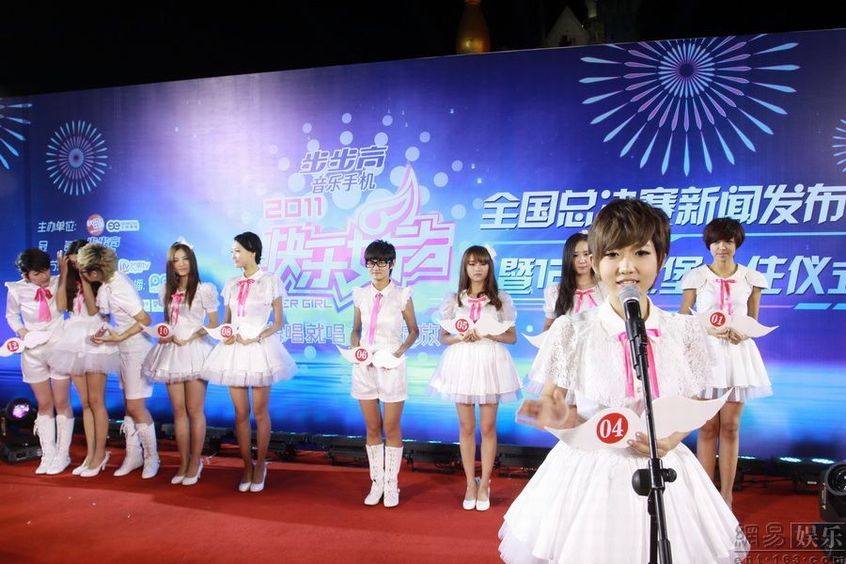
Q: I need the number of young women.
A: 10